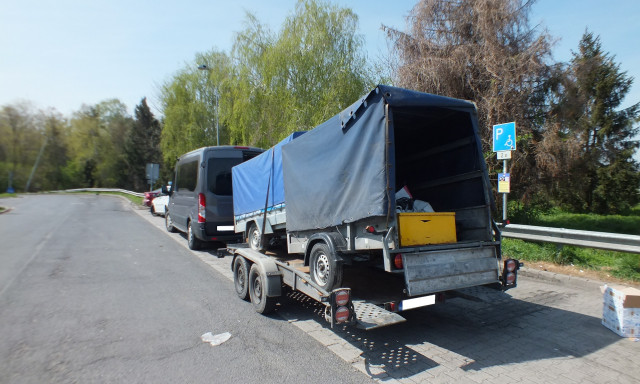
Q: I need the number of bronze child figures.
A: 0